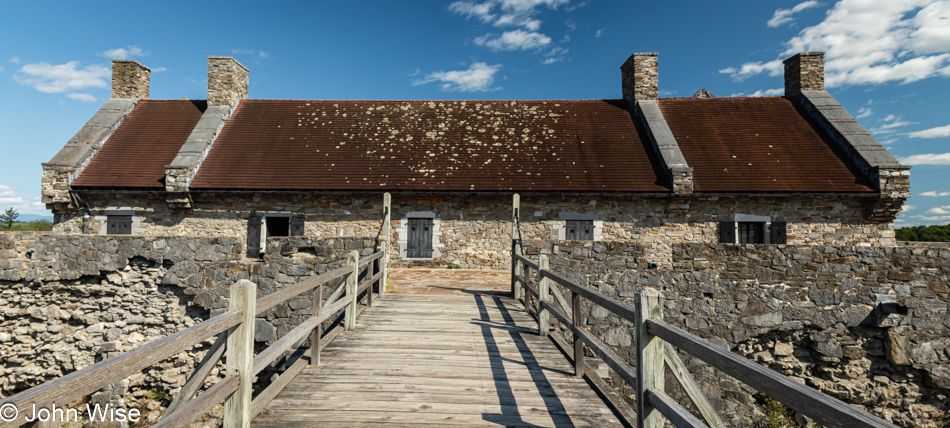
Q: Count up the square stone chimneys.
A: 4